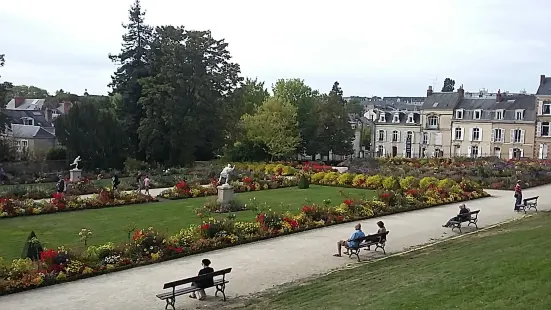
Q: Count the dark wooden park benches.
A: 4